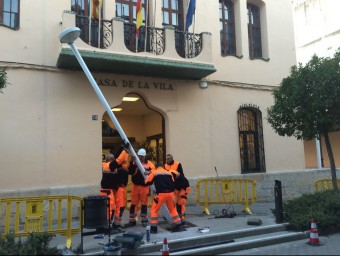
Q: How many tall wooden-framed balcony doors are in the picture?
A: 3